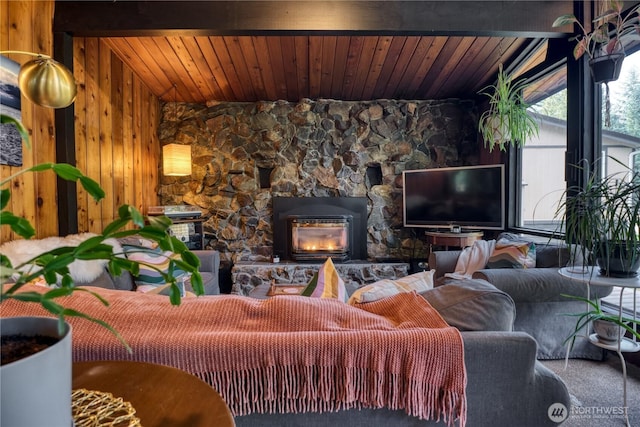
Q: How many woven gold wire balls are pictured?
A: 1